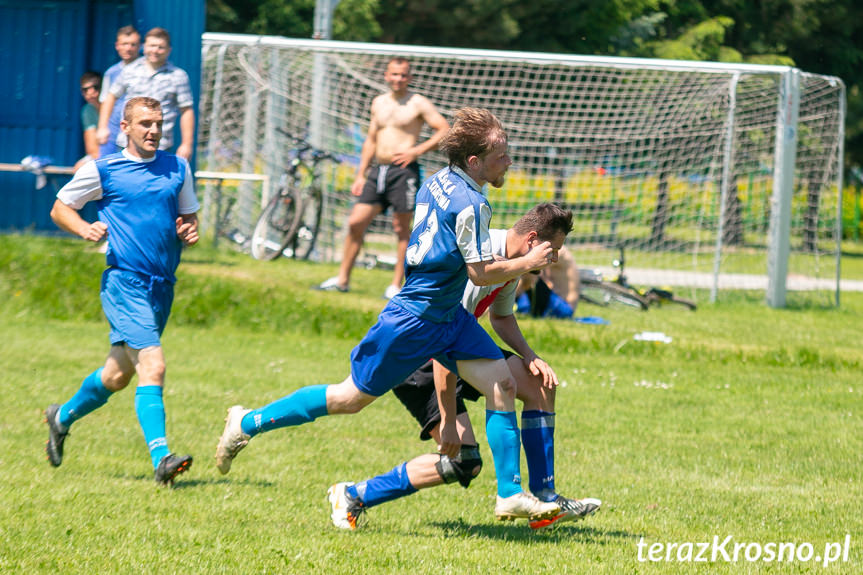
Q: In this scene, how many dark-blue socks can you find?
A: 2